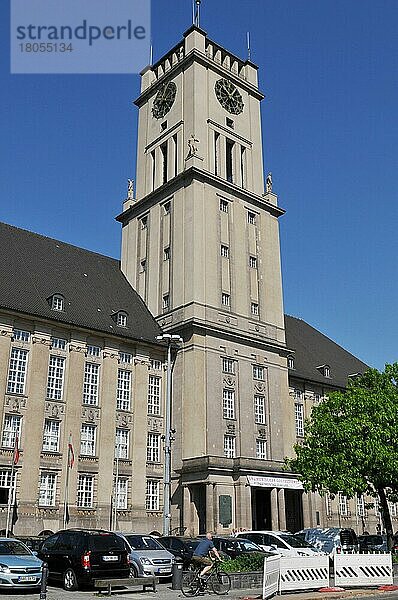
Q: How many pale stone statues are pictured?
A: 3